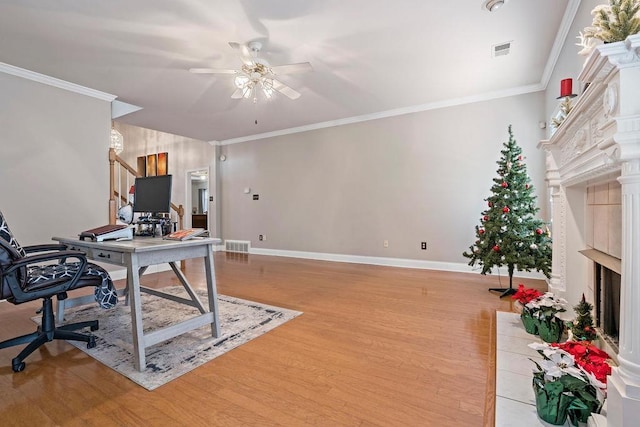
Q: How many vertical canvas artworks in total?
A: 3